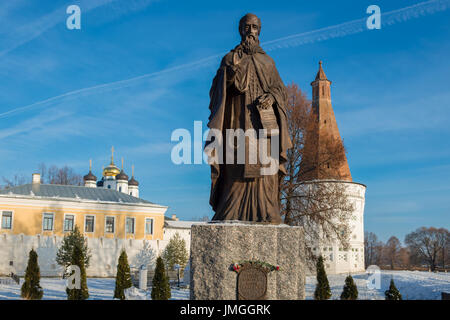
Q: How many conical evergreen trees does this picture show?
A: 7